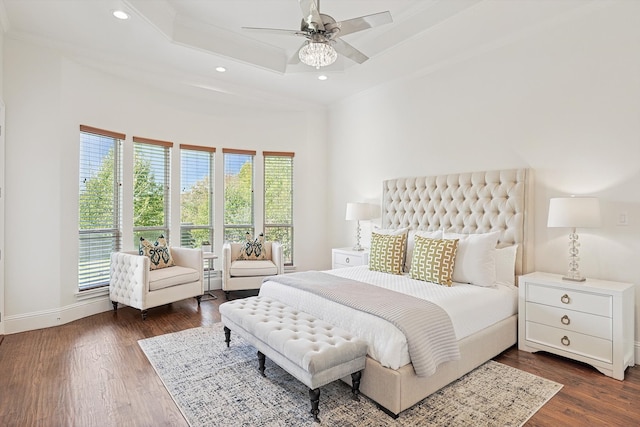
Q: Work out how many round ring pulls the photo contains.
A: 4